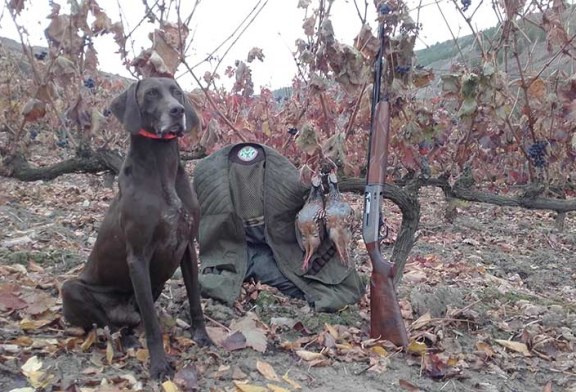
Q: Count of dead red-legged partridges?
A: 2